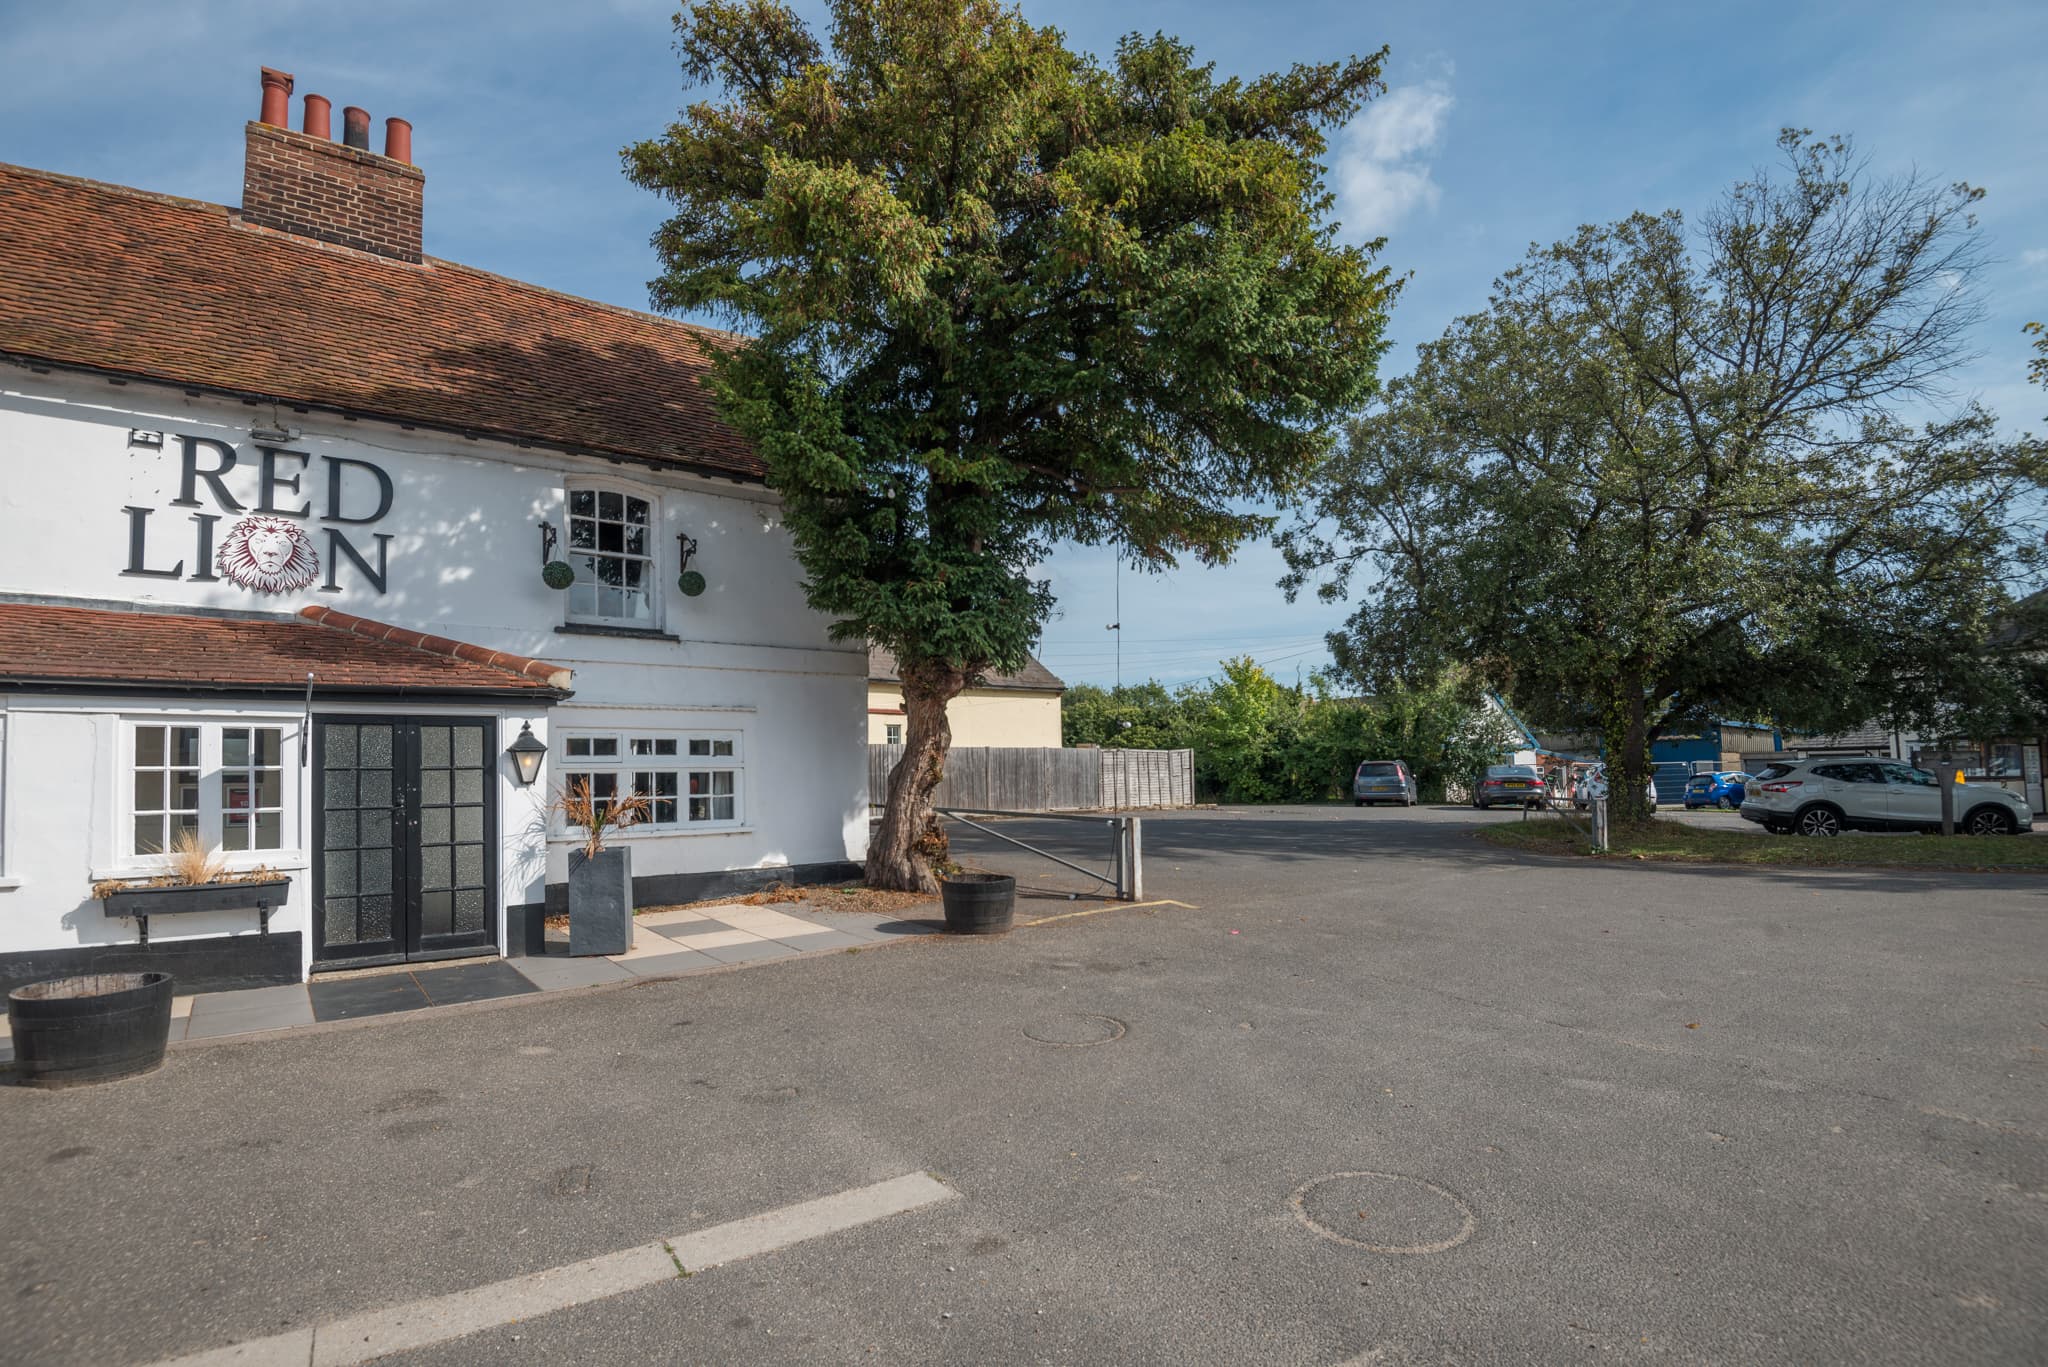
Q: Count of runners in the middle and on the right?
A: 0